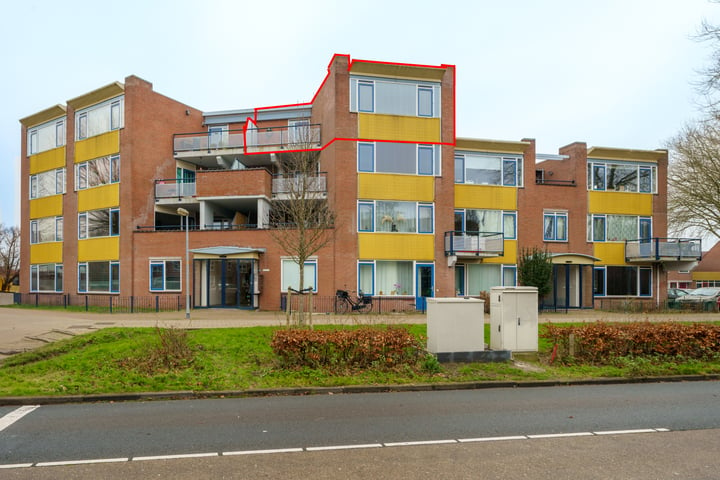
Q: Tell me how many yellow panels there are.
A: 13